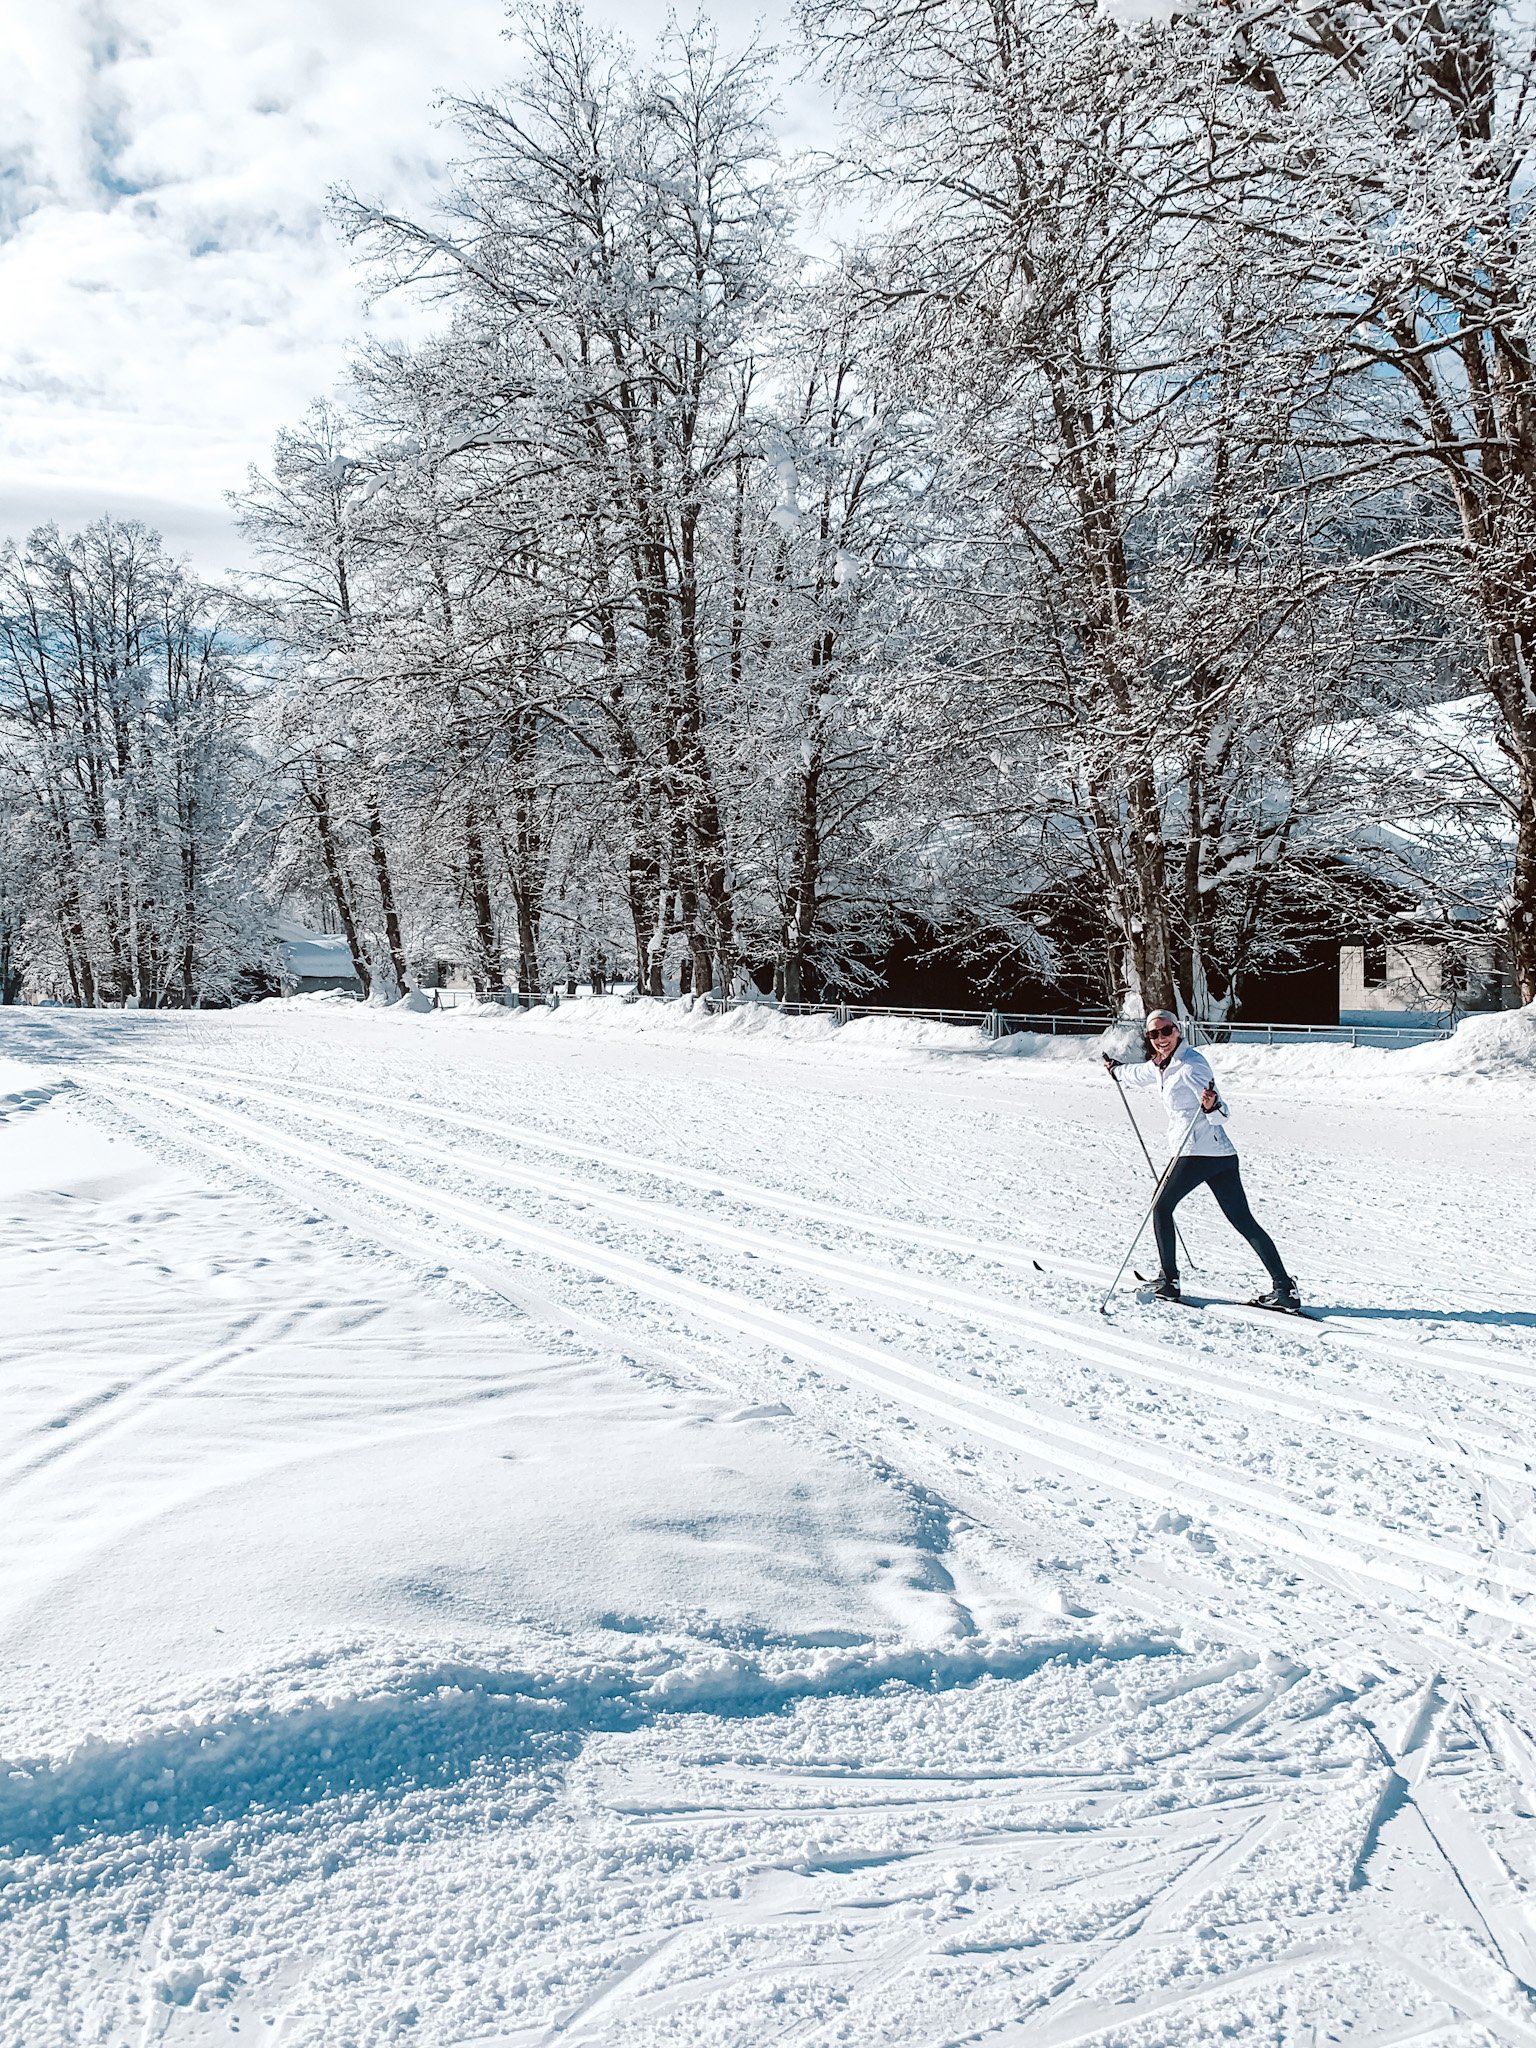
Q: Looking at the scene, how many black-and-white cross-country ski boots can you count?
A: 2